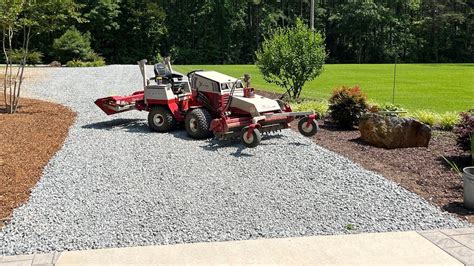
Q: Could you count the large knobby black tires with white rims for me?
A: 2